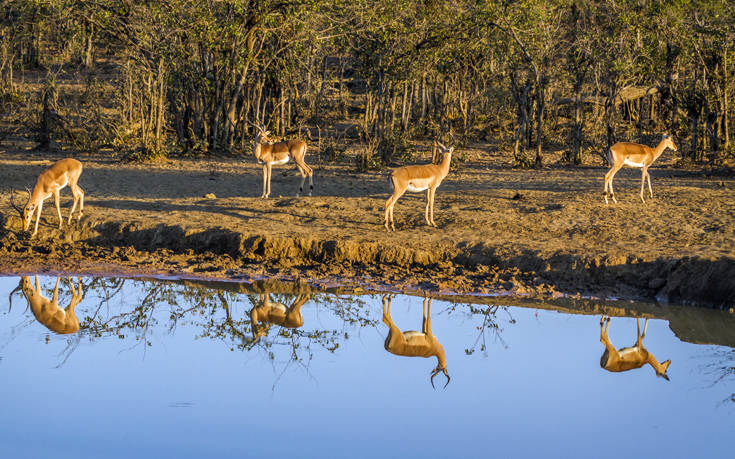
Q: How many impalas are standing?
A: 4